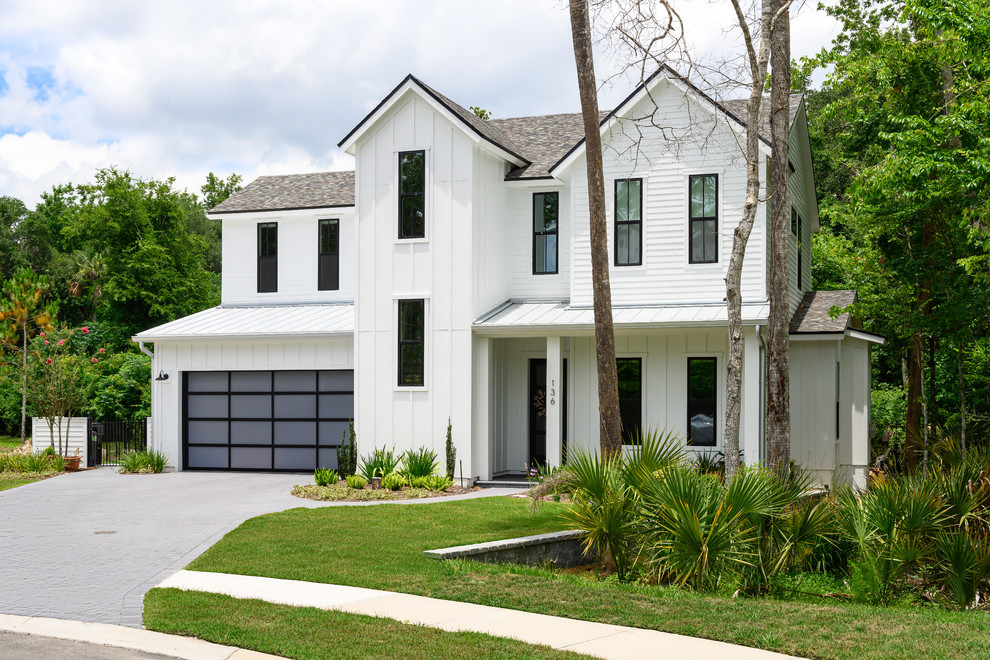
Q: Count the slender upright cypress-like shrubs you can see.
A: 2